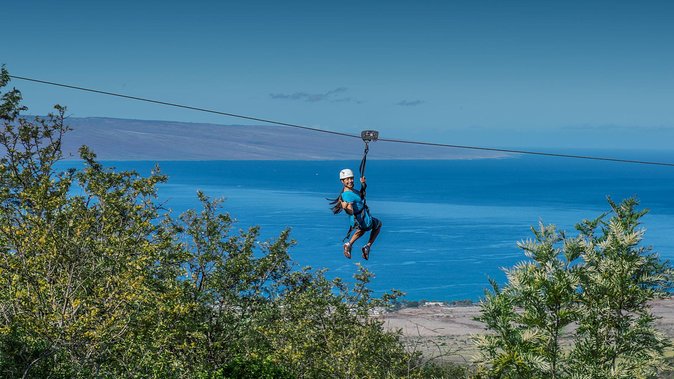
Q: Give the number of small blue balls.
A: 0